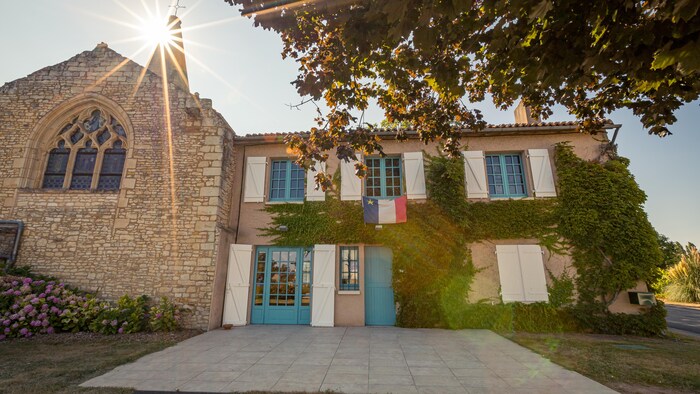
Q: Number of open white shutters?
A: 8